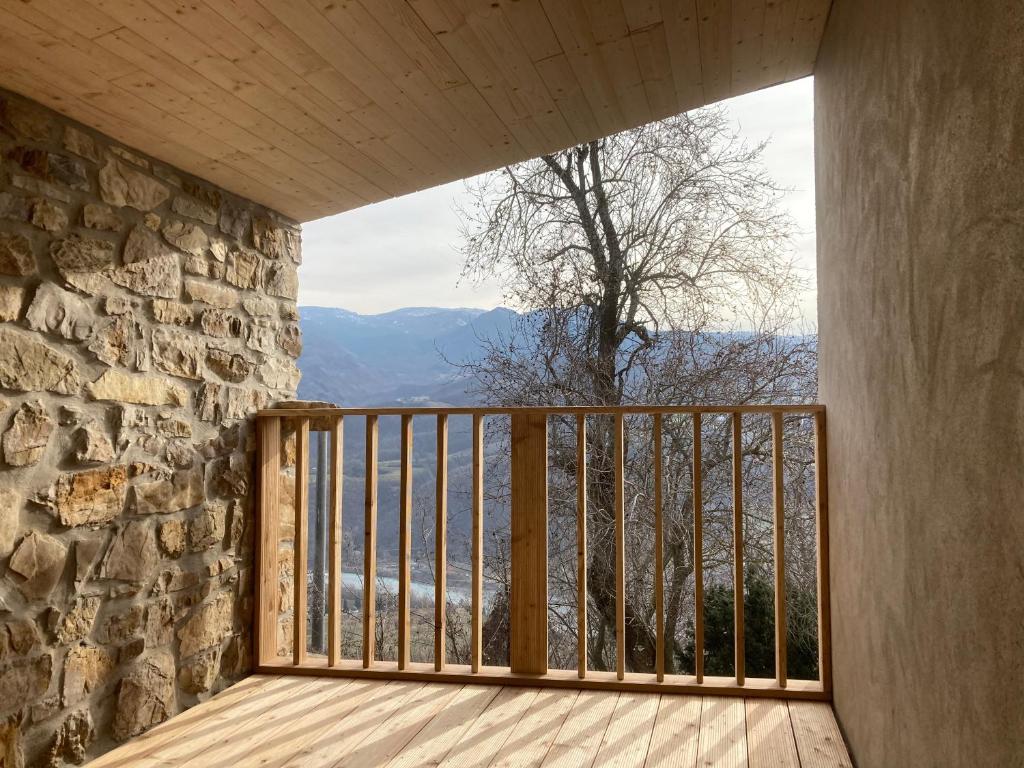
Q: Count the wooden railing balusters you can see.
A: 12